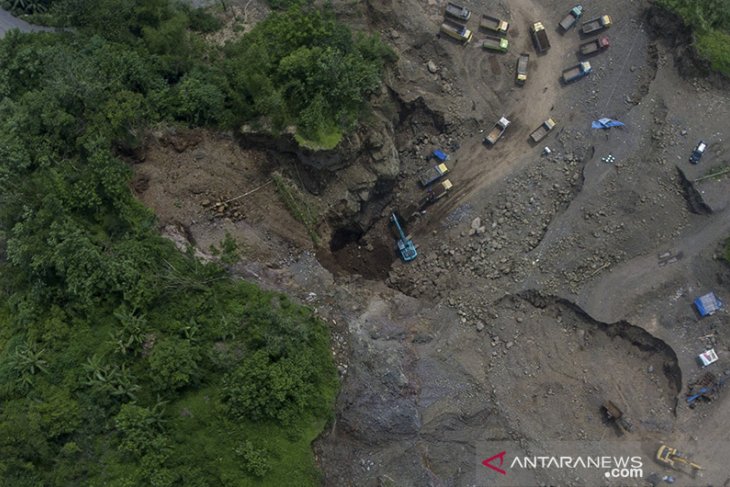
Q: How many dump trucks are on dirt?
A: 14